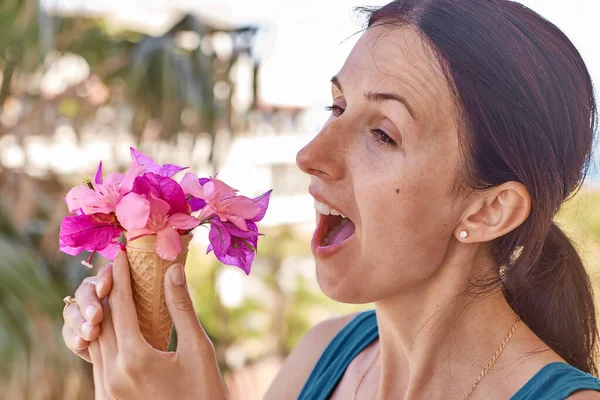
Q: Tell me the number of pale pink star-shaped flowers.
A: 3